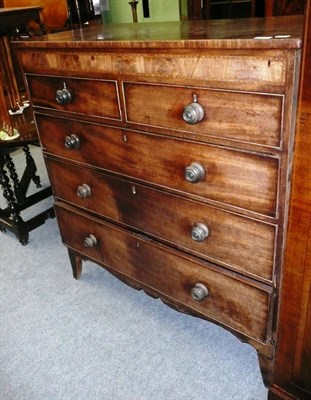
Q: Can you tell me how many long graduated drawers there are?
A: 3